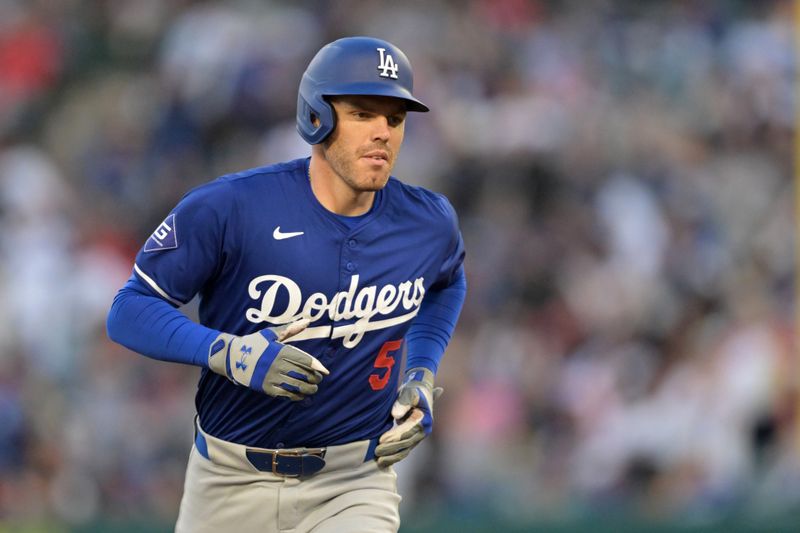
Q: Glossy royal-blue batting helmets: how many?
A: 1